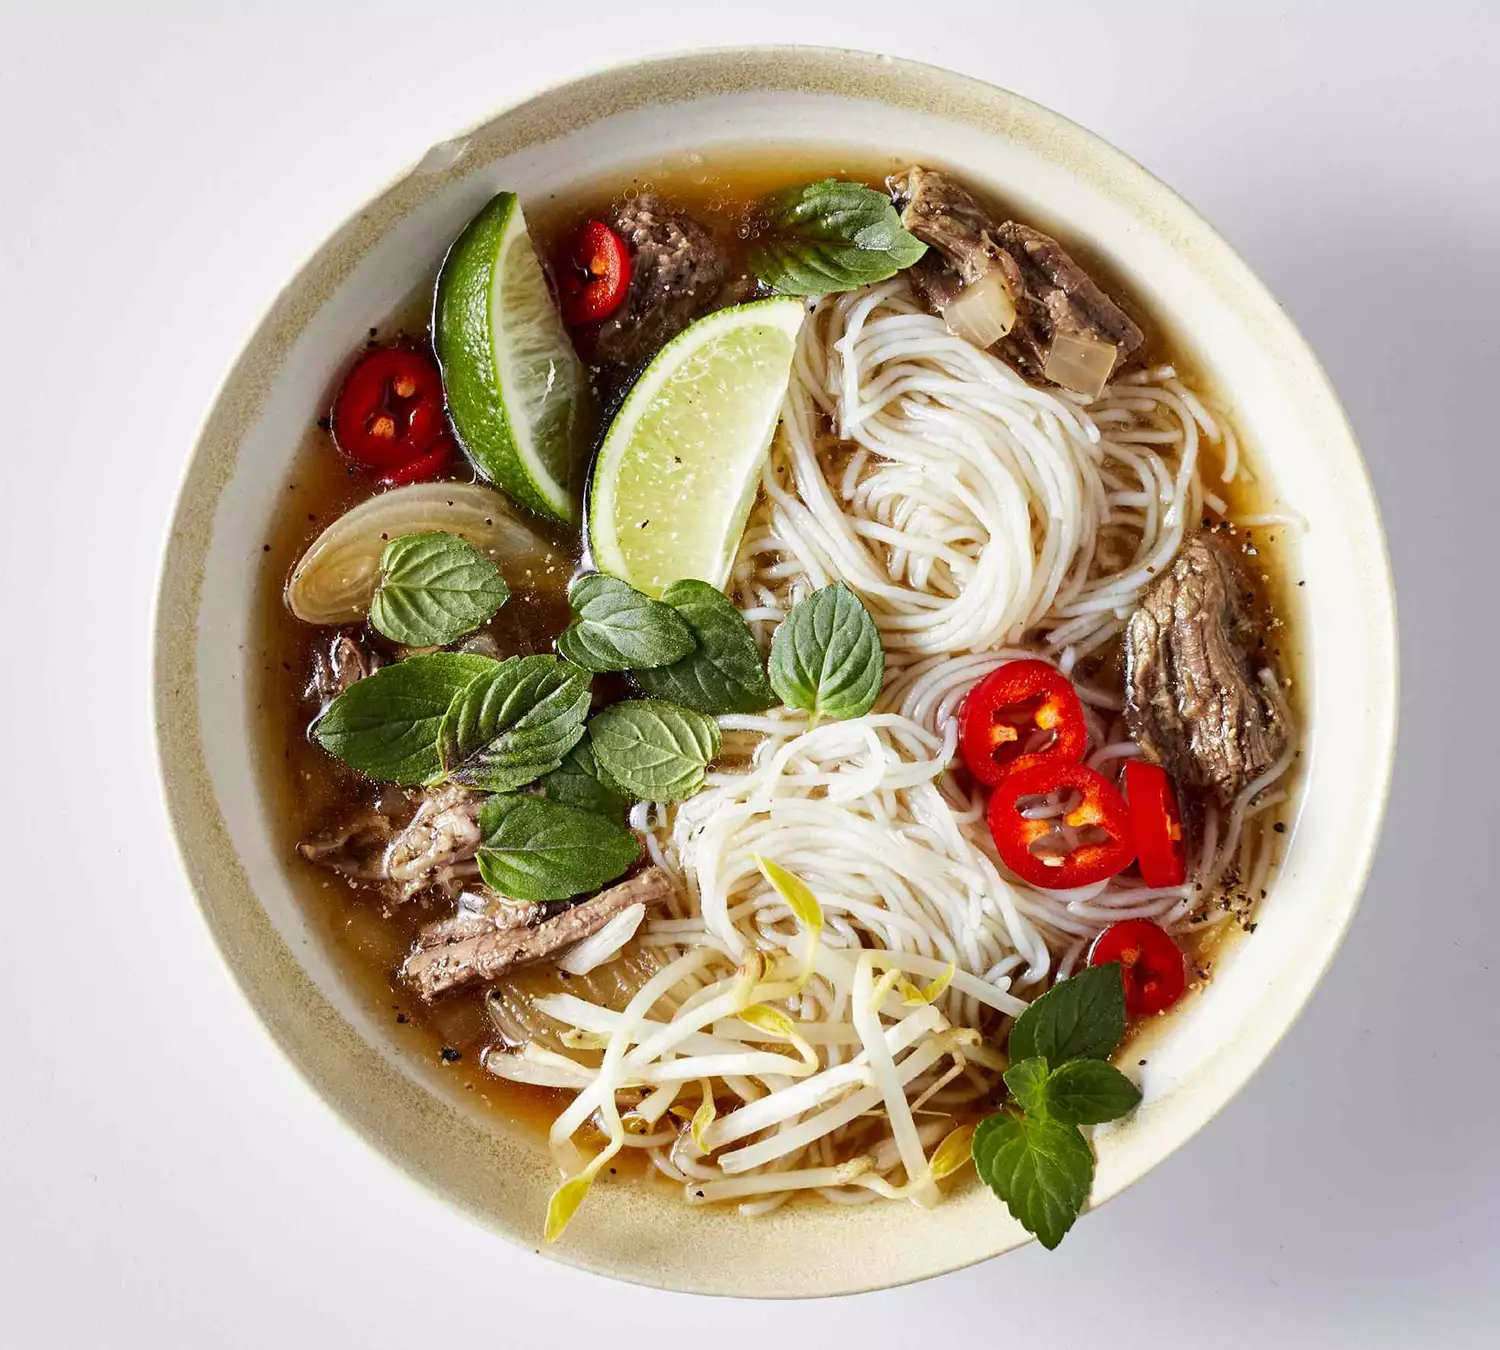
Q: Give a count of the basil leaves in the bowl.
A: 14